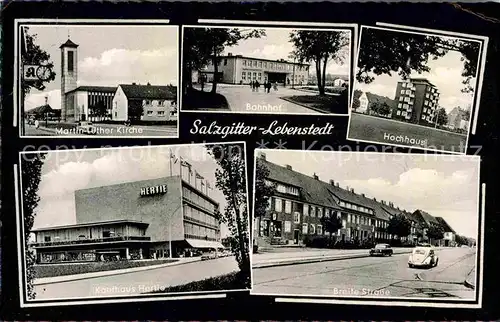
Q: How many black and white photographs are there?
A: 5